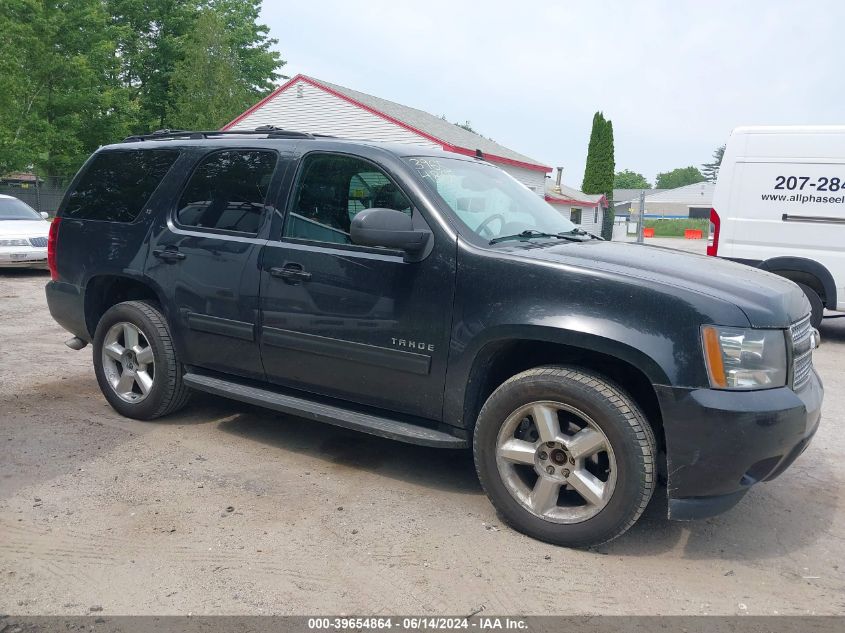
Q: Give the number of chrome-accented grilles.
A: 1